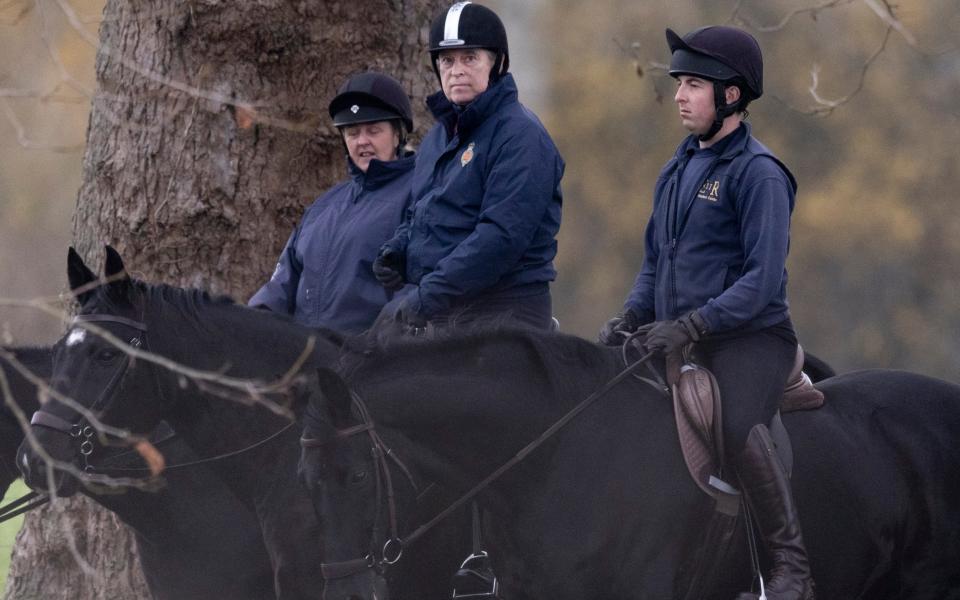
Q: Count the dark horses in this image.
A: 3